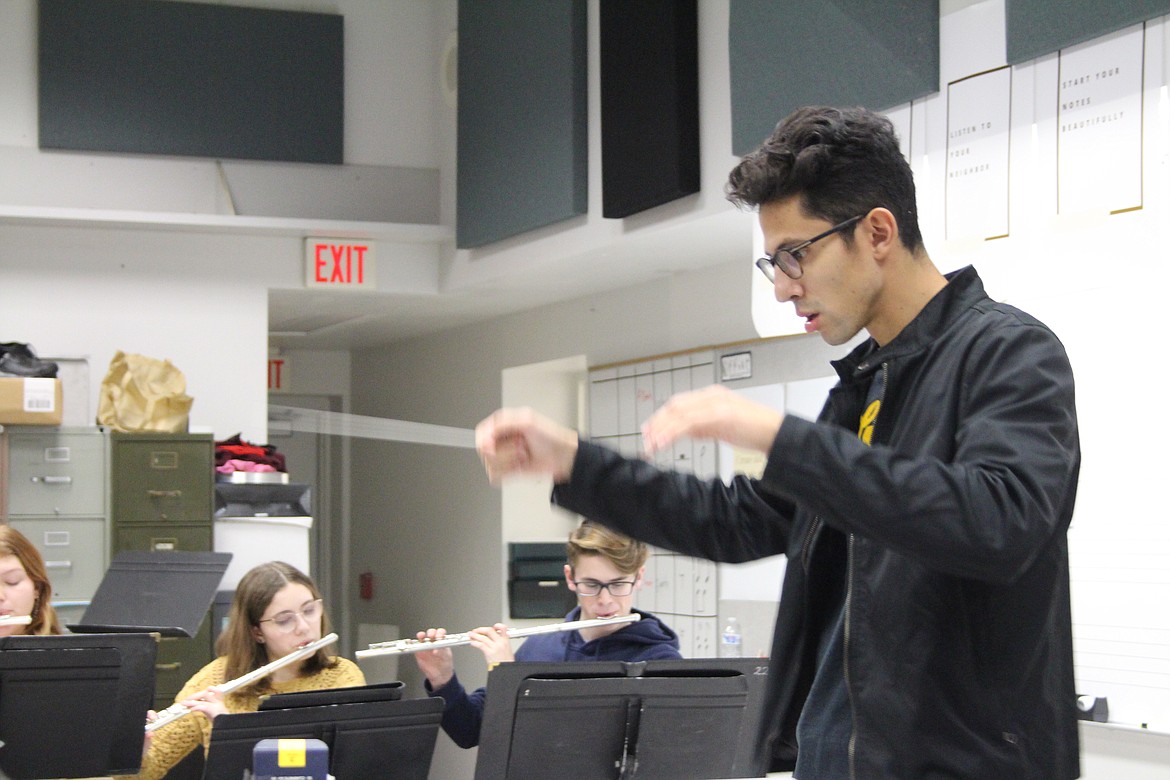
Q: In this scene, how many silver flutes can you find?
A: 3